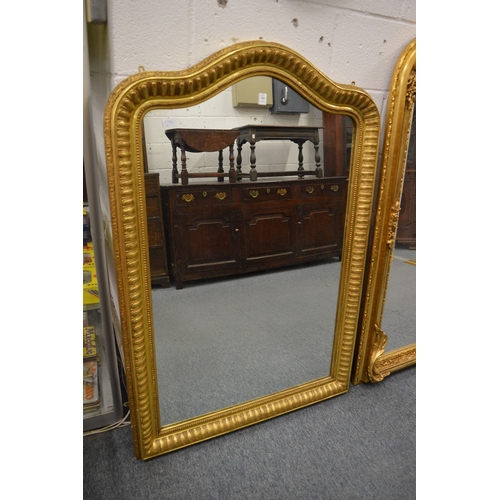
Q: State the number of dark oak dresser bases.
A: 1